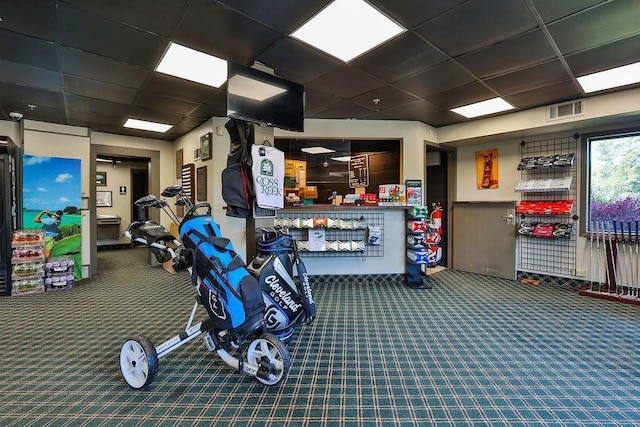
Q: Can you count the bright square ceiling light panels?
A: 5